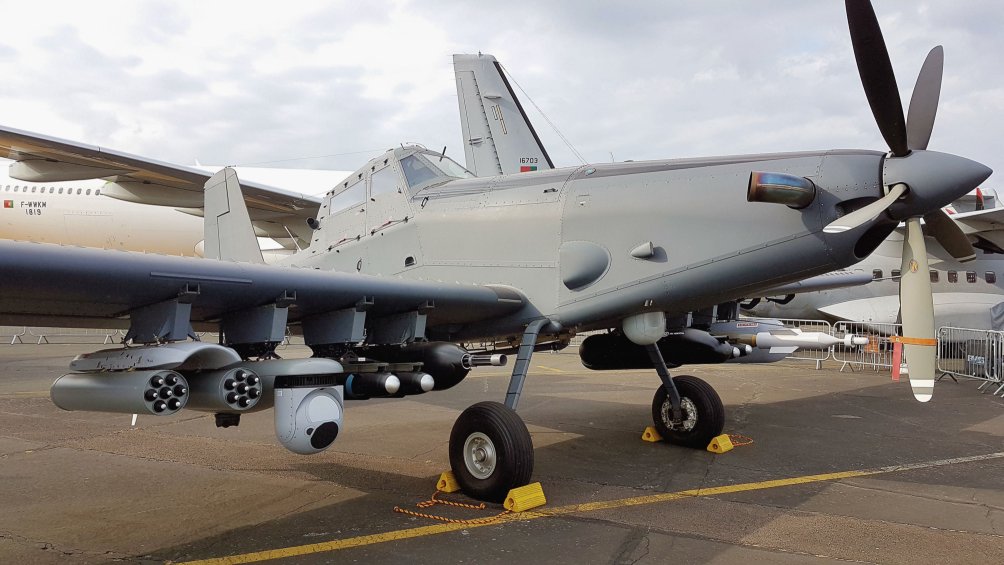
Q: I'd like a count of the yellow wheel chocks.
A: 4